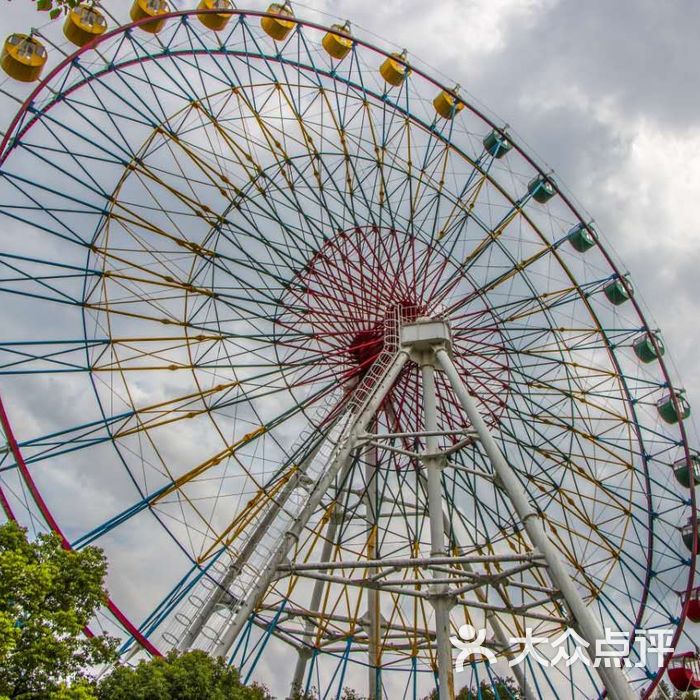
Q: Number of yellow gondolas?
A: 8